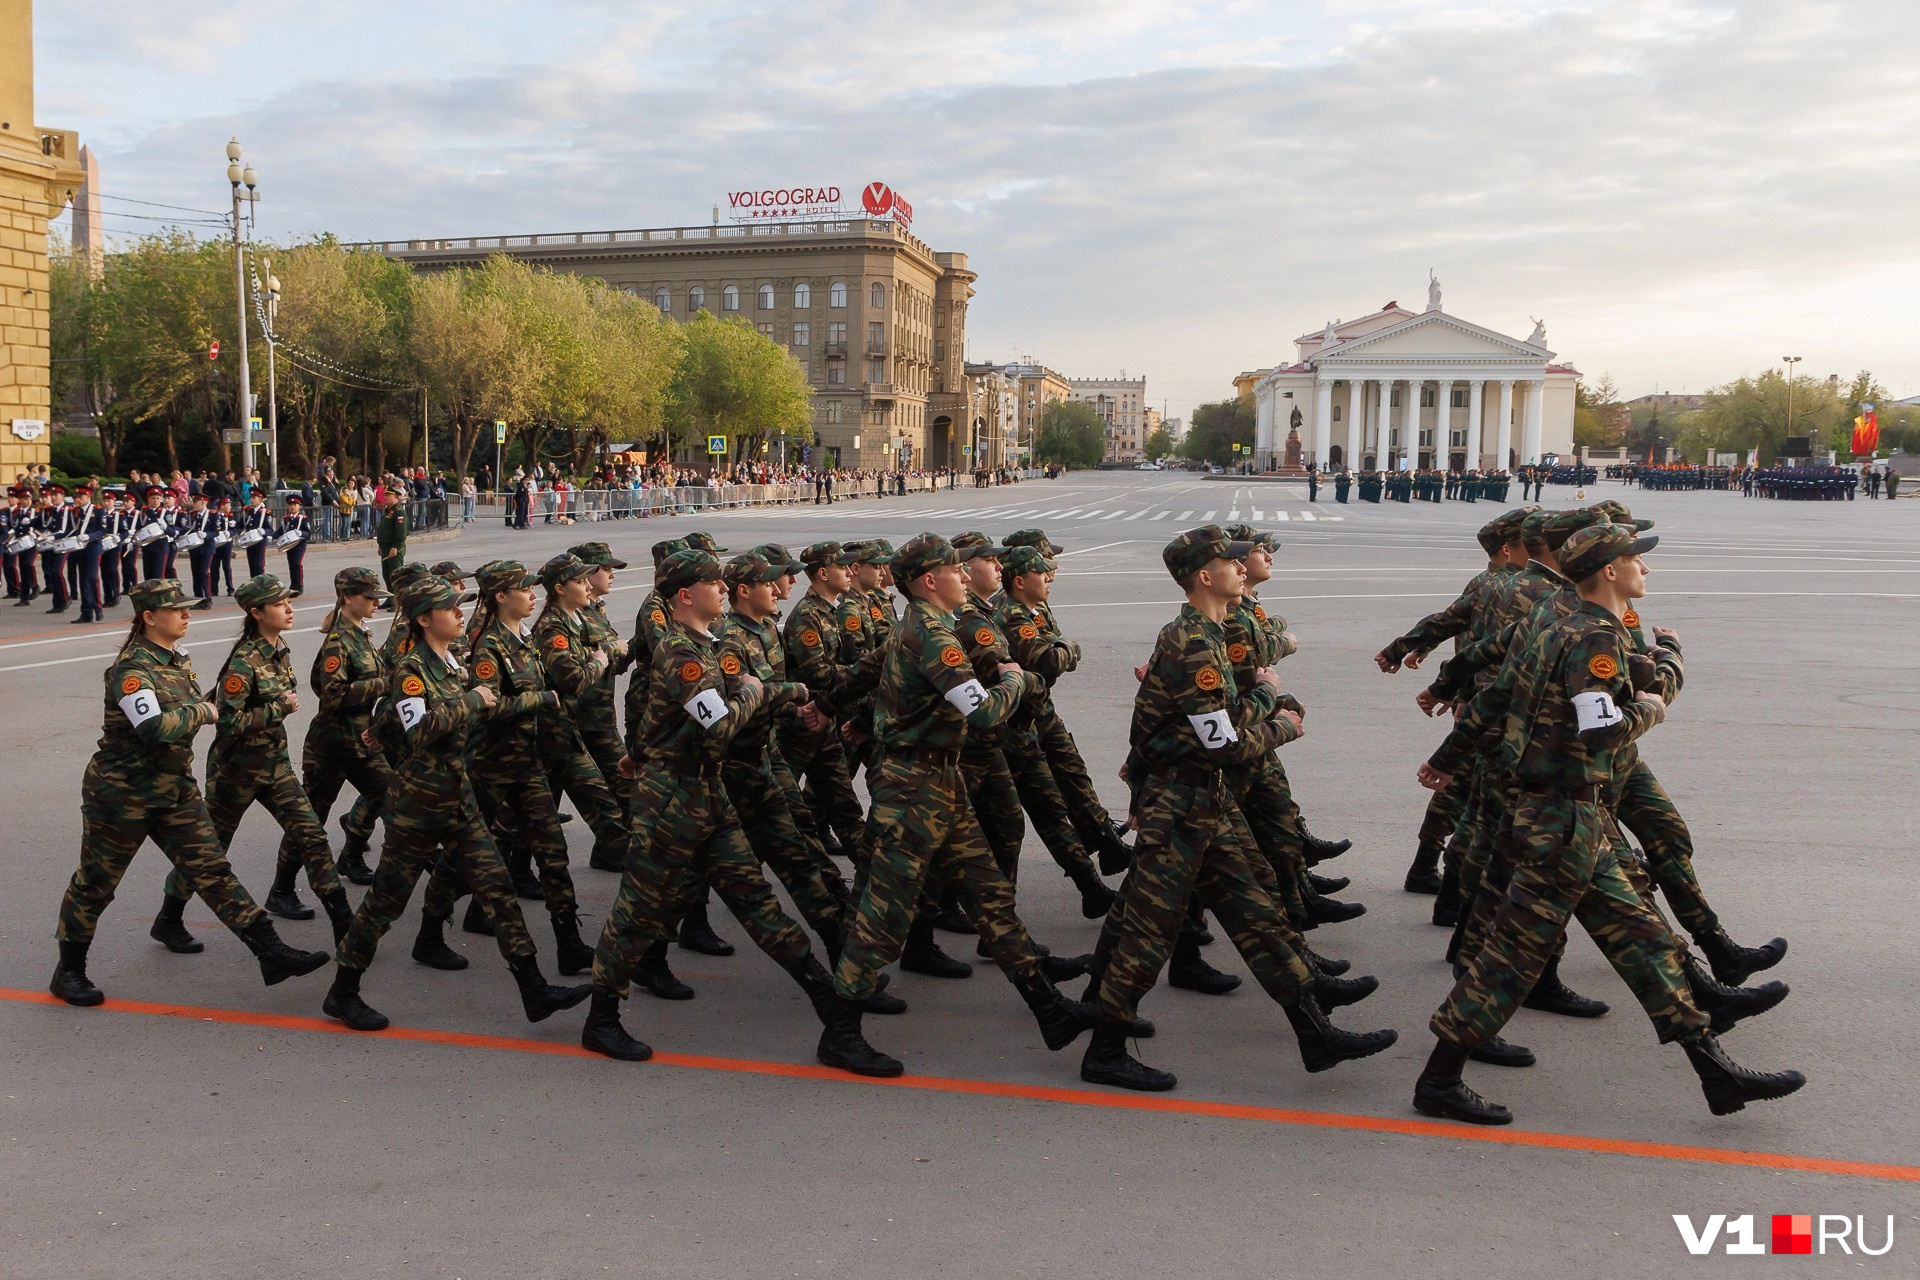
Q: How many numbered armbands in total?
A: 6